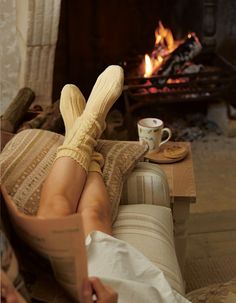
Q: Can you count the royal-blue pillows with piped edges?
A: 0